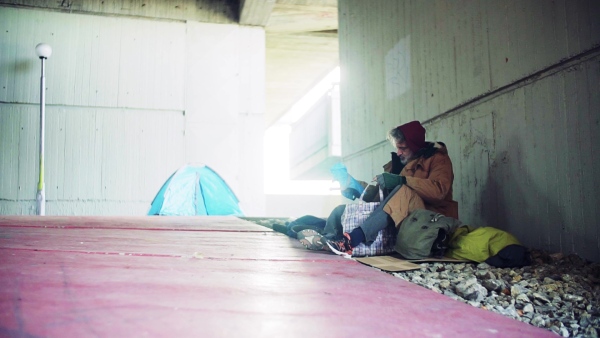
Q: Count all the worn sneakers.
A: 2